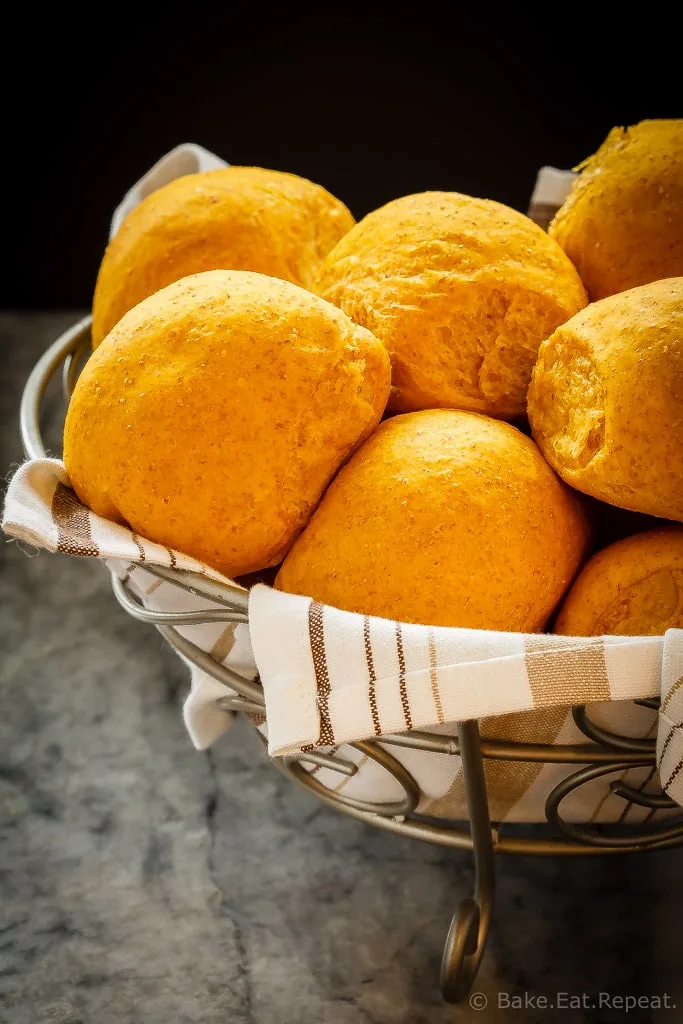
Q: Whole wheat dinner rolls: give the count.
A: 7